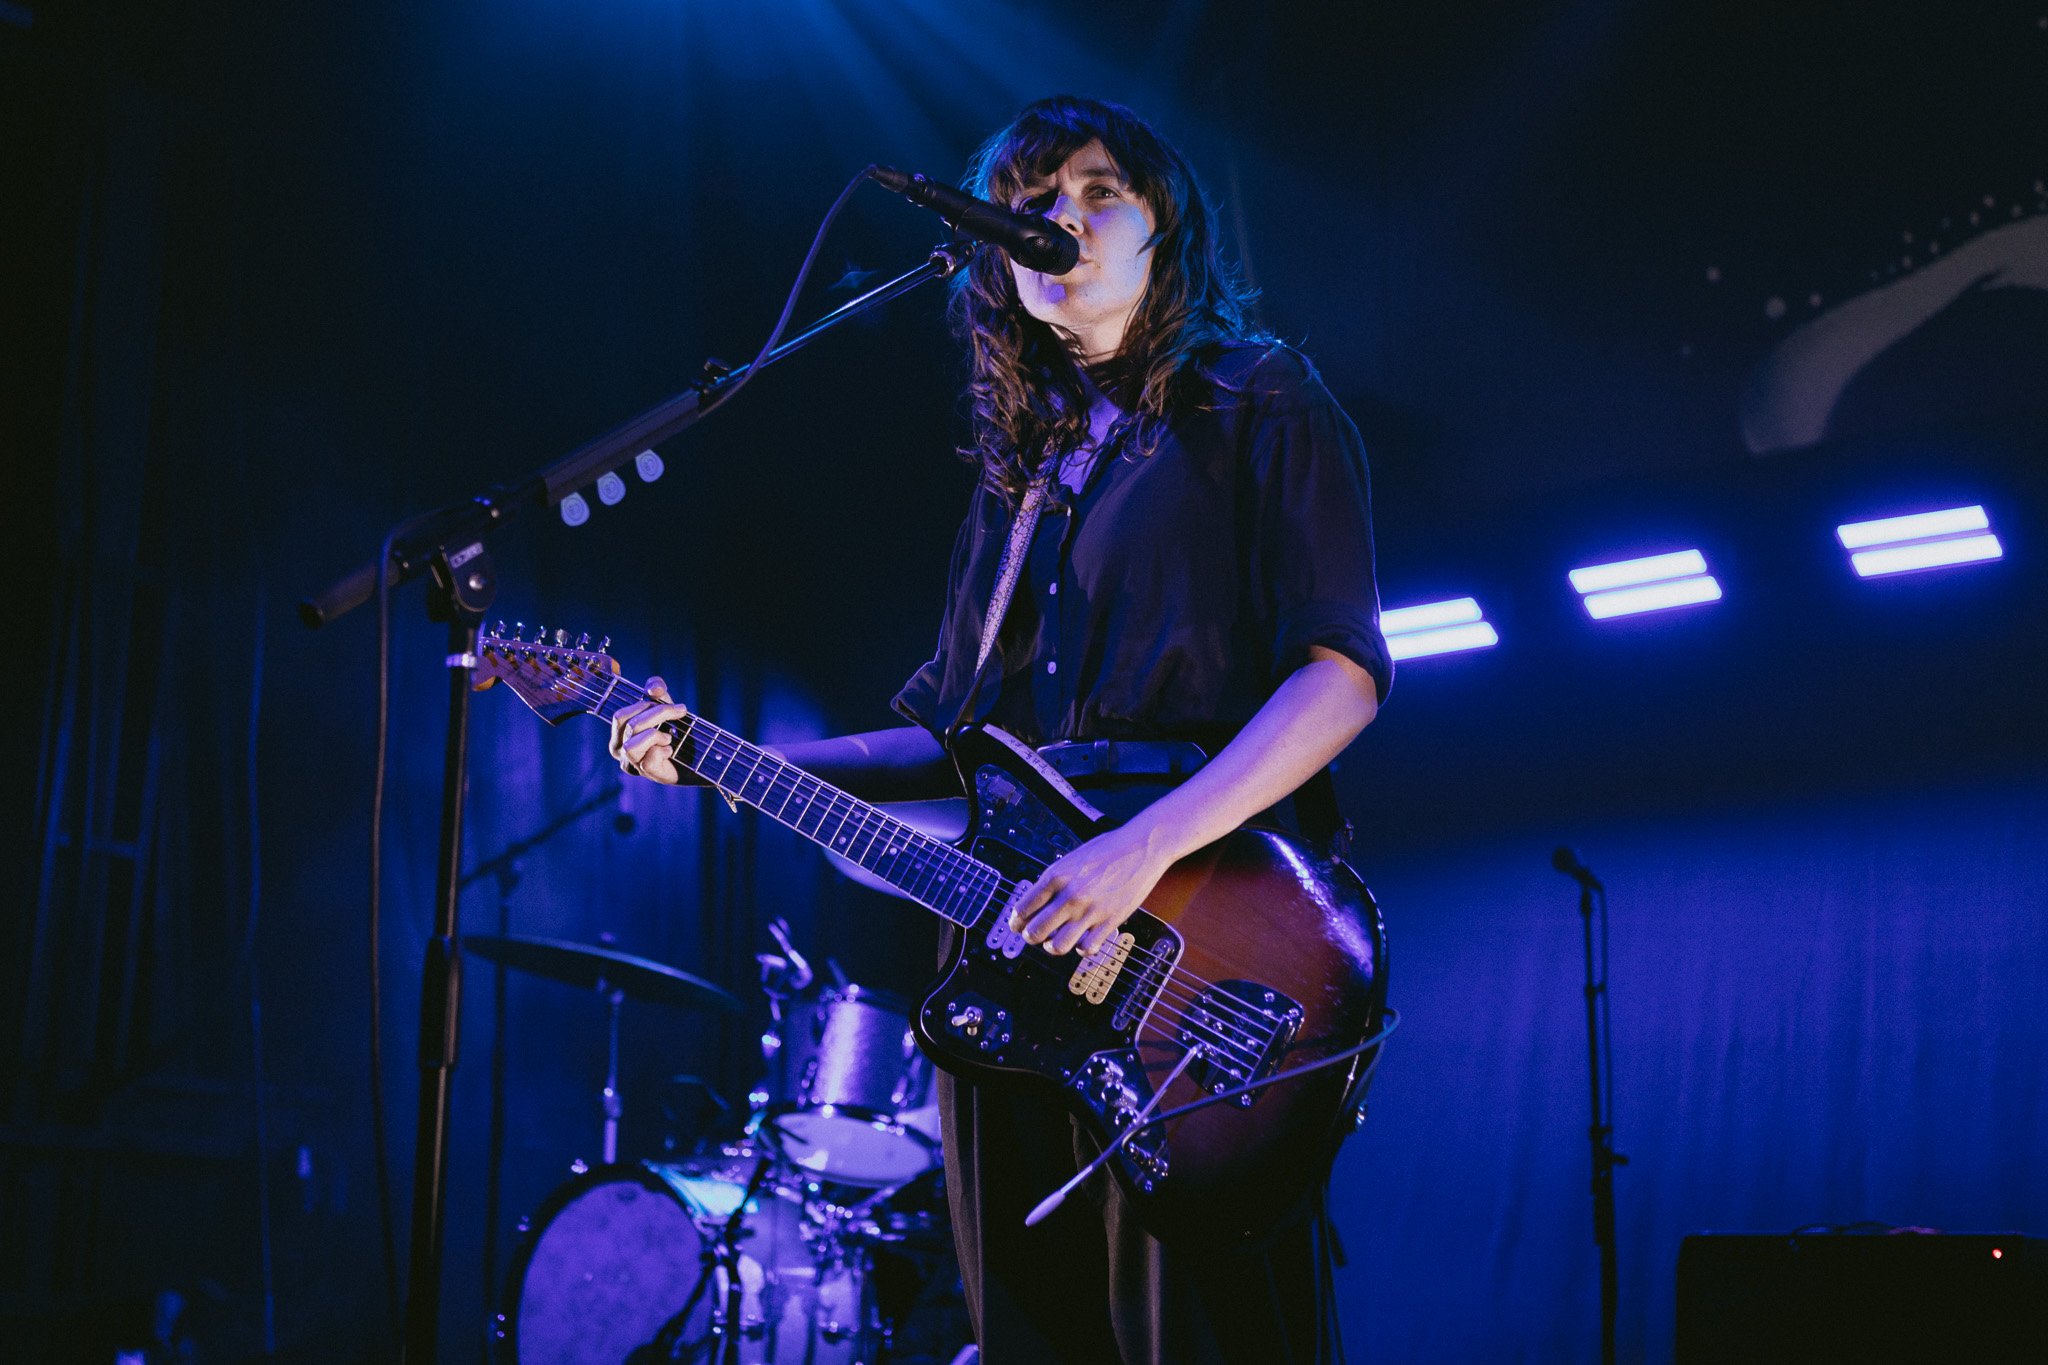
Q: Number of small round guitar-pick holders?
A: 3